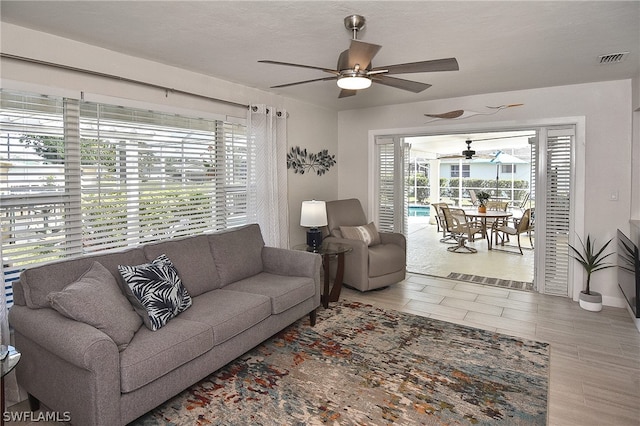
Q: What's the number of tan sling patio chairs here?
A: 4